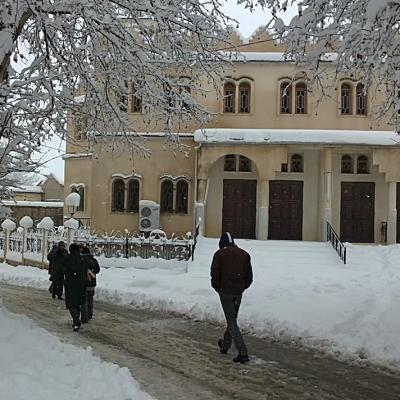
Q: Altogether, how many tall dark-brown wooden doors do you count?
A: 3